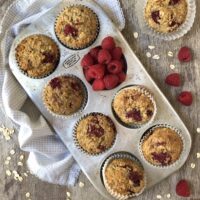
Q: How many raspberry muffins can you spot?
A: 8